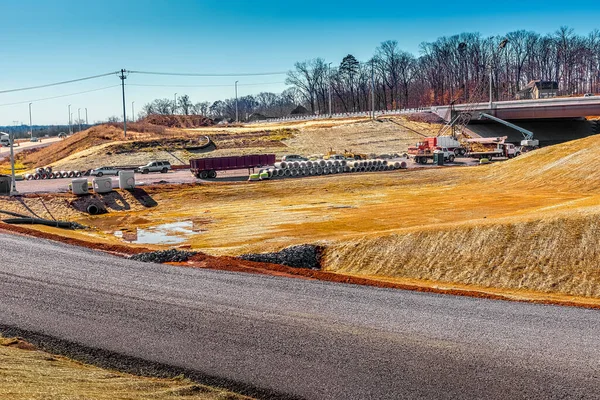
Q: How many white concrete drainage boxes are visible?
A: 3